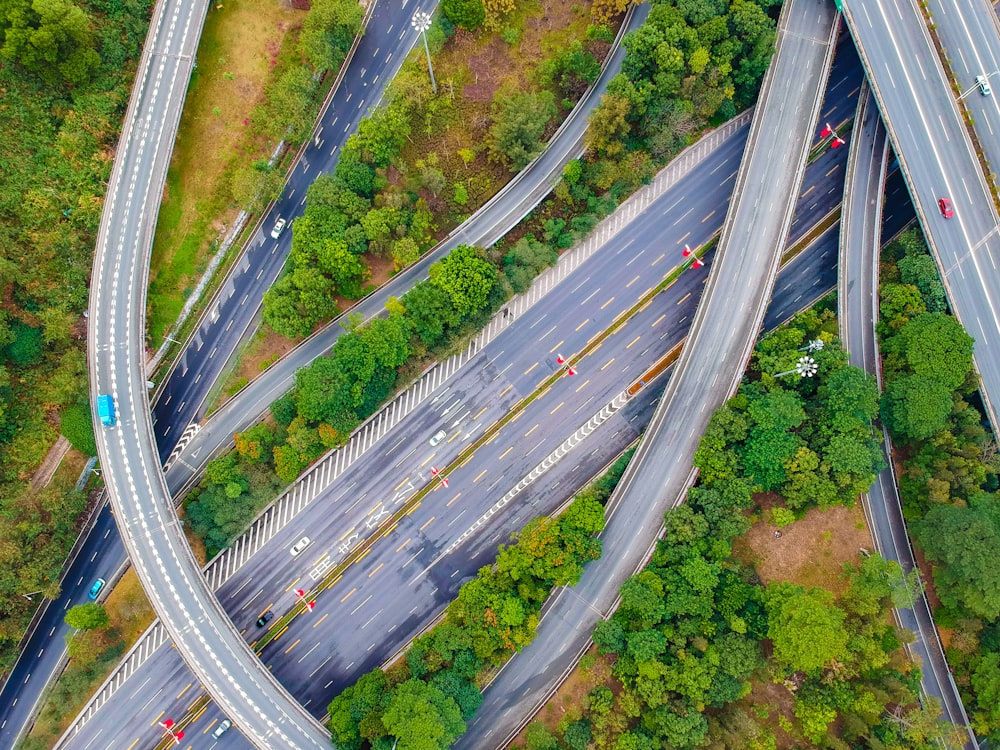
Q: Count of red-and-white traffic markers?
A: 6